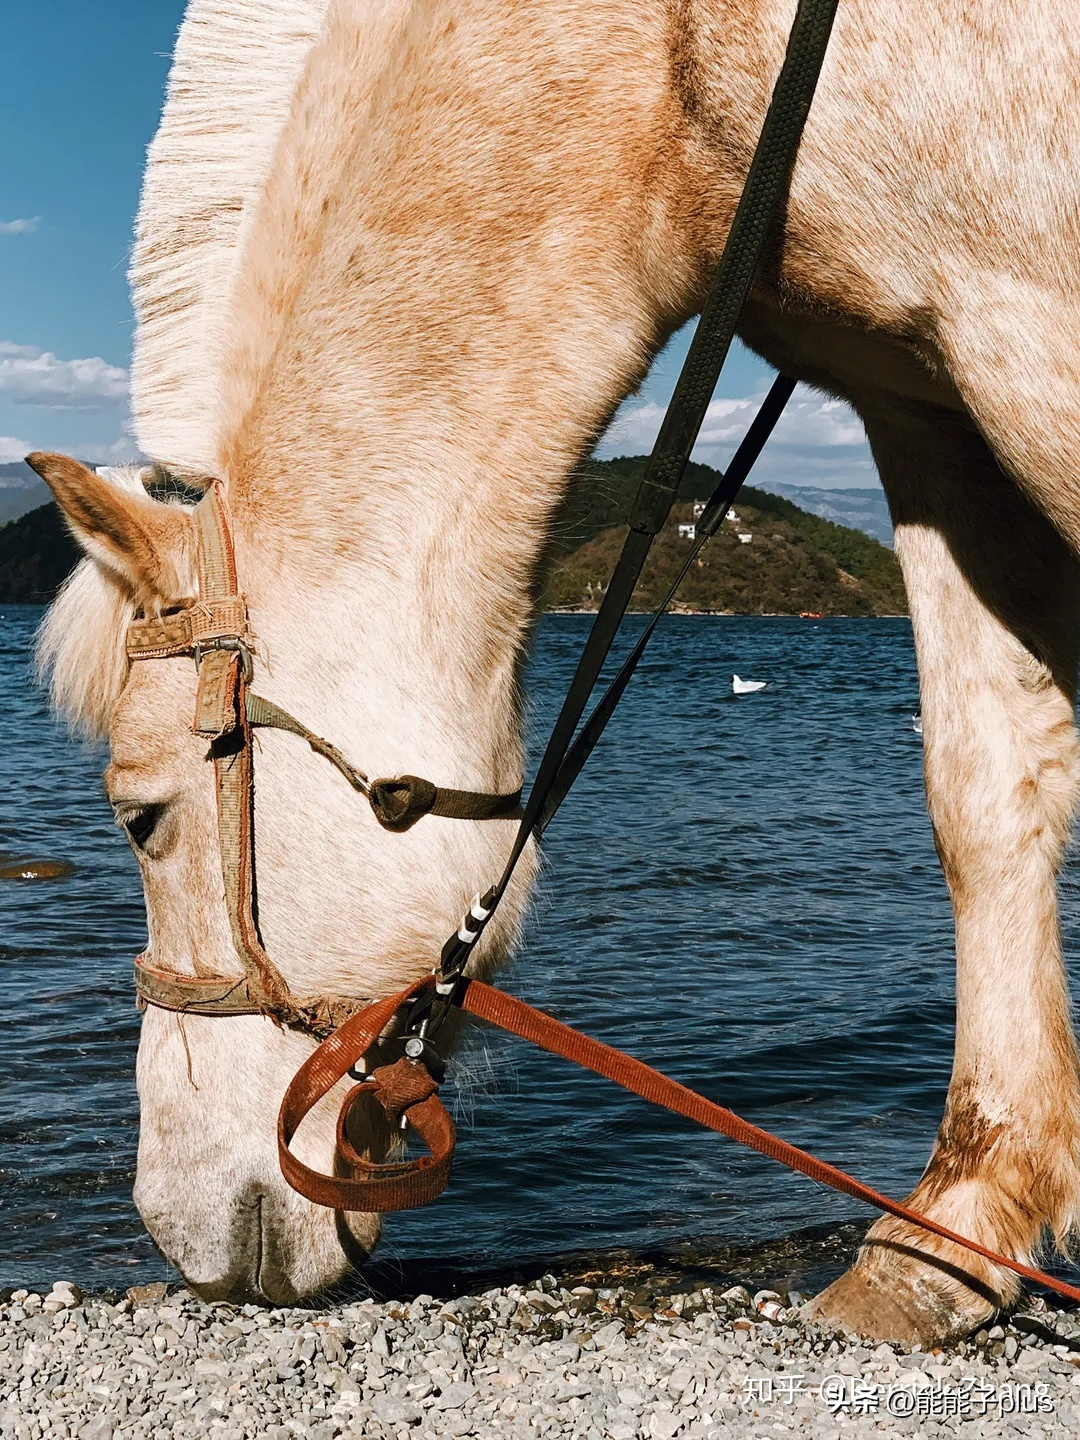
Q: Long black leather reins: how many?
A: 2